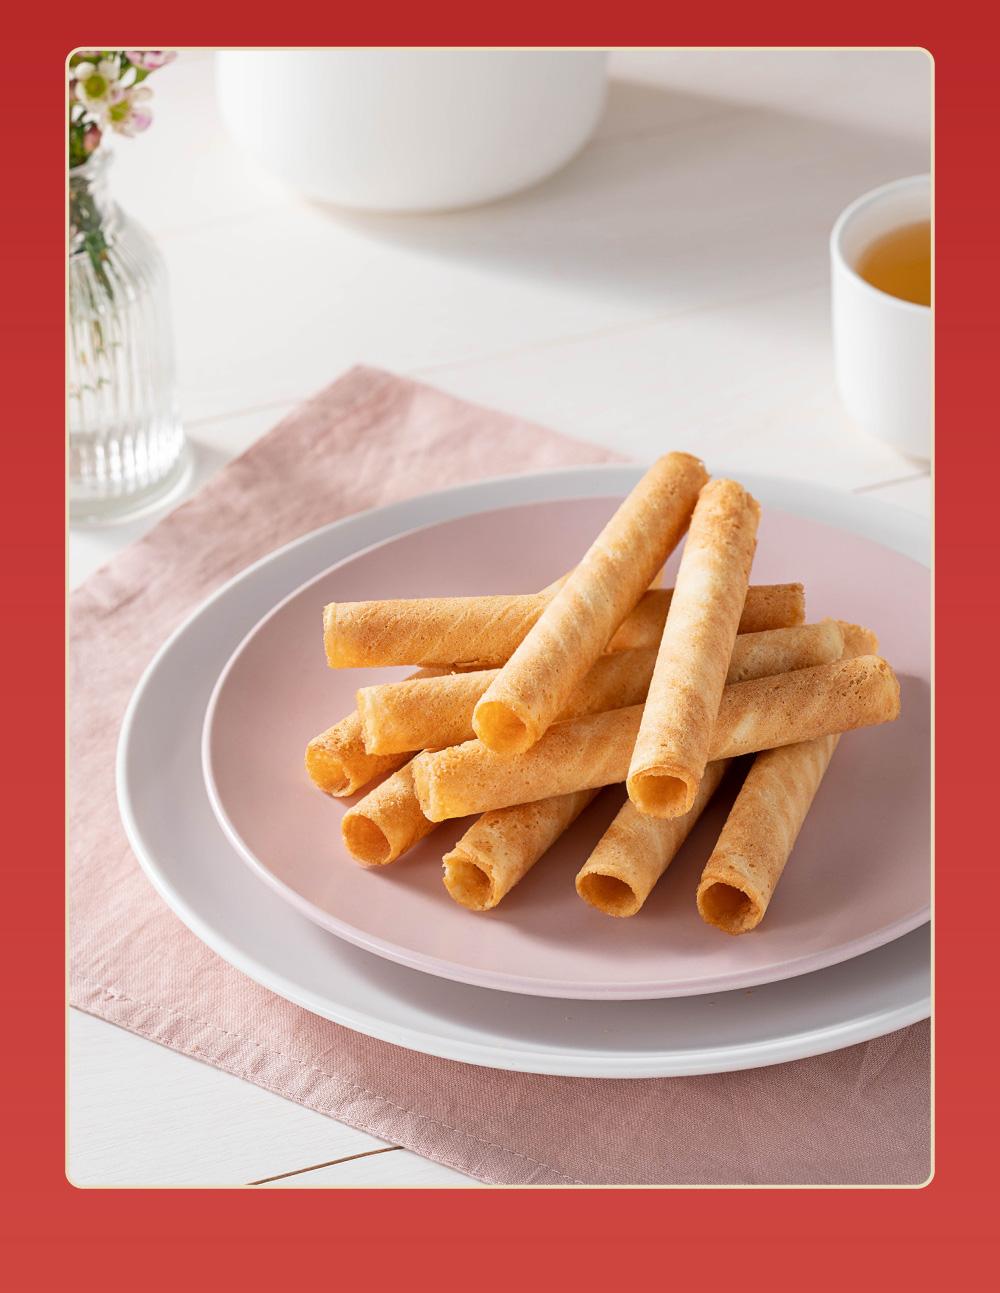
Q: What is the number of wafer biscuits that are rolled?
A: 10